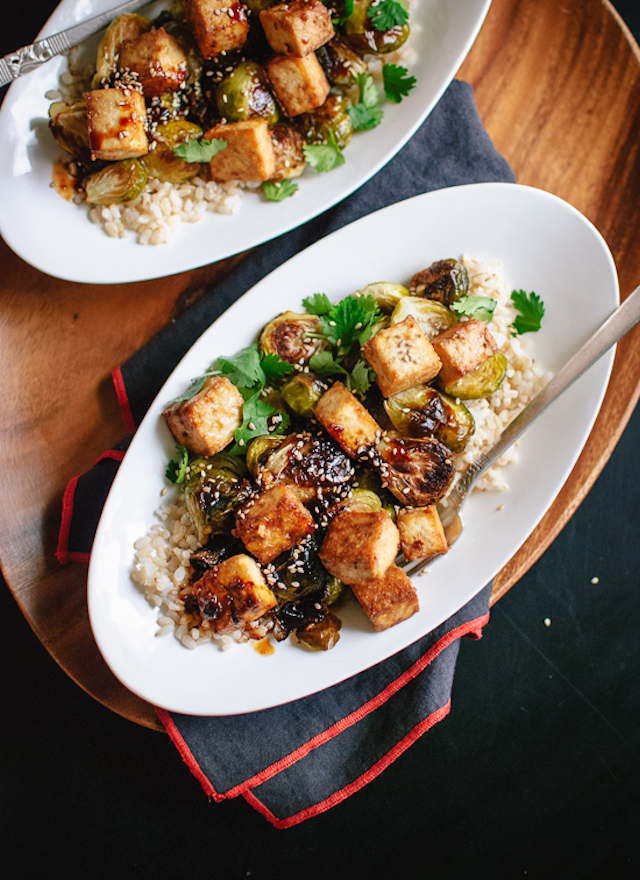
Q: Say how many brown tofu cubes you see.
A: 15